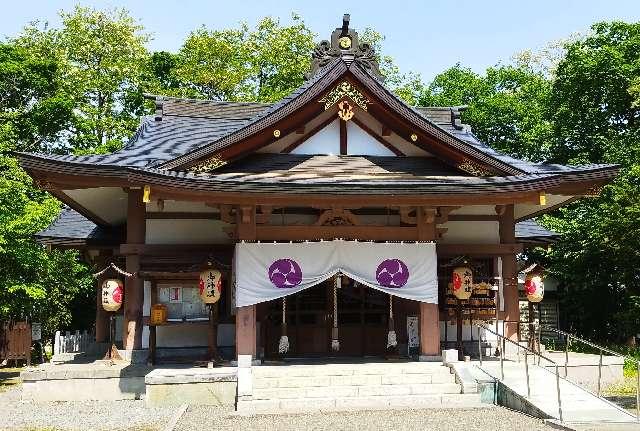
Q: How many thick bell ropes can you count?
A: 3